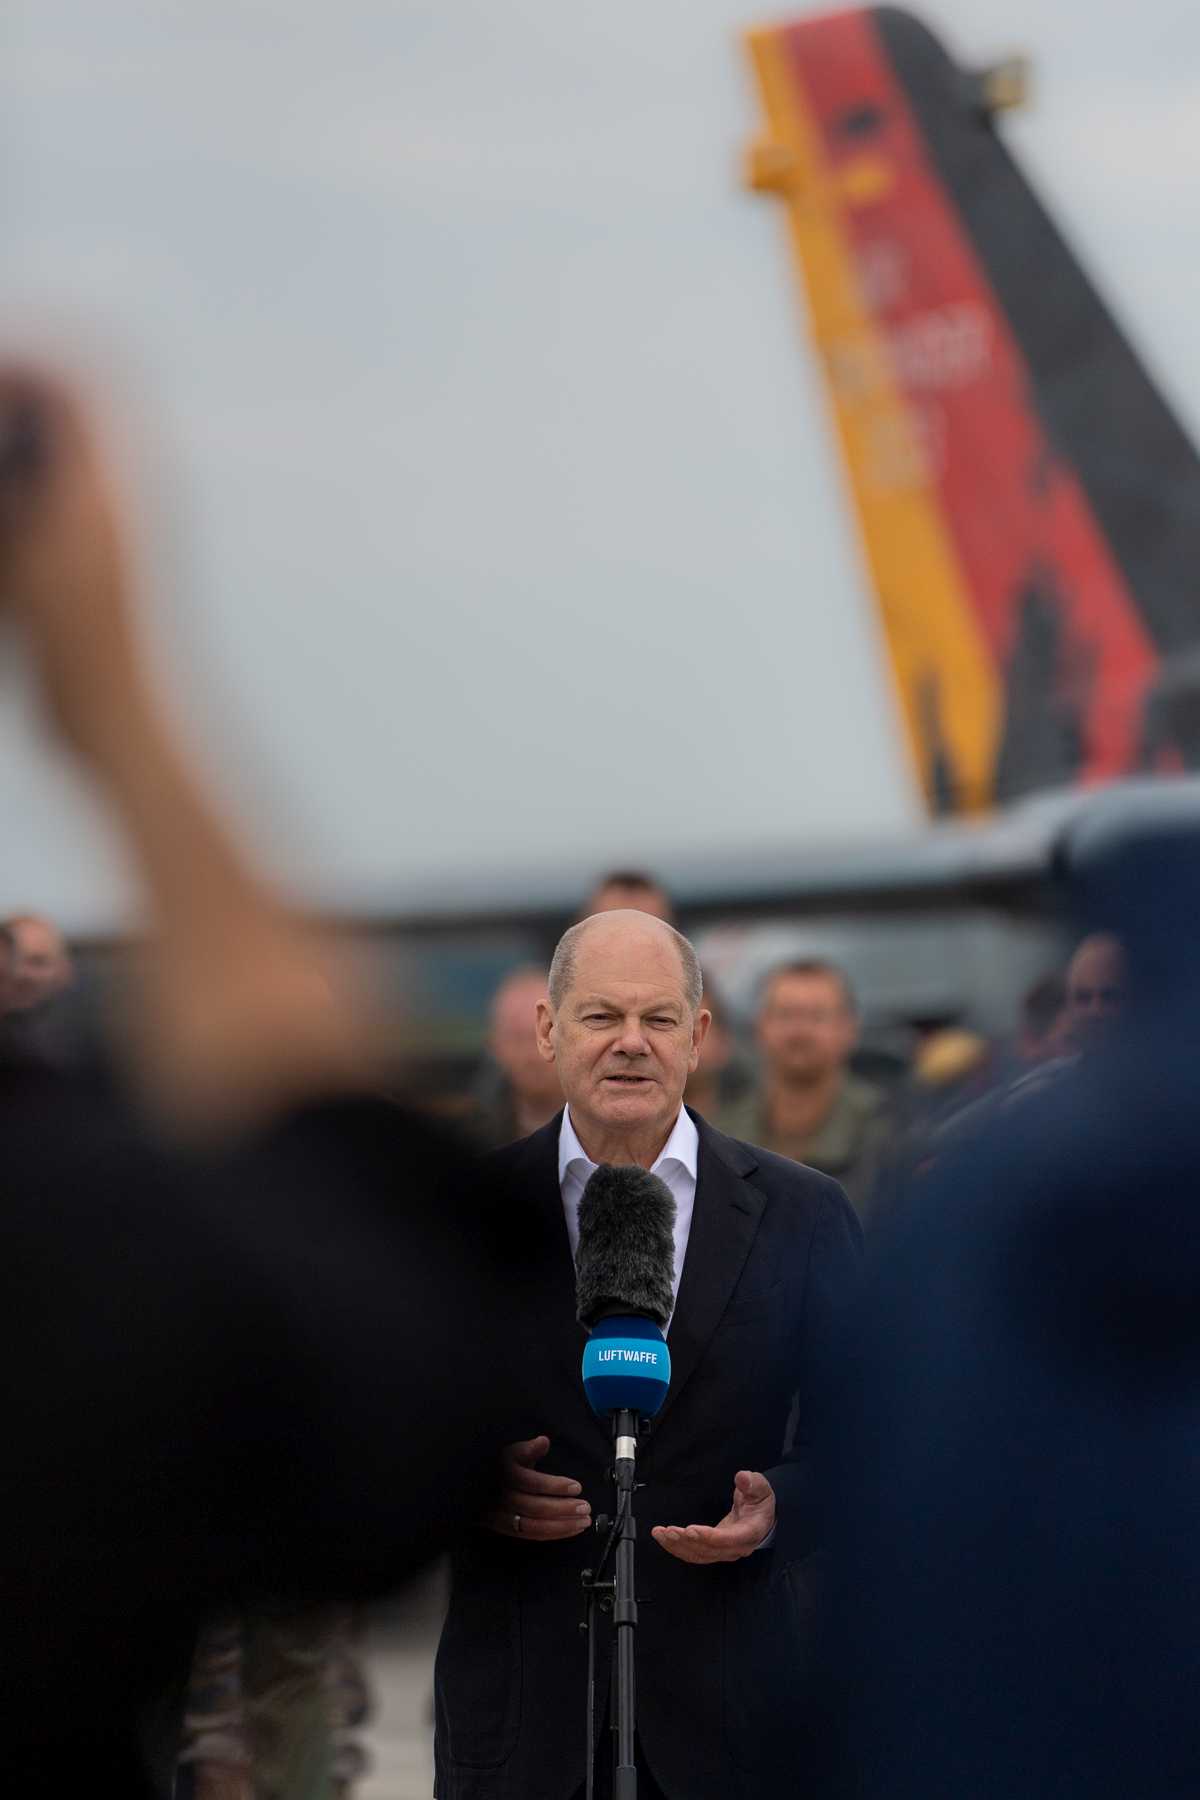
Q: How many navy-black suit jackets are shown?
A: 1